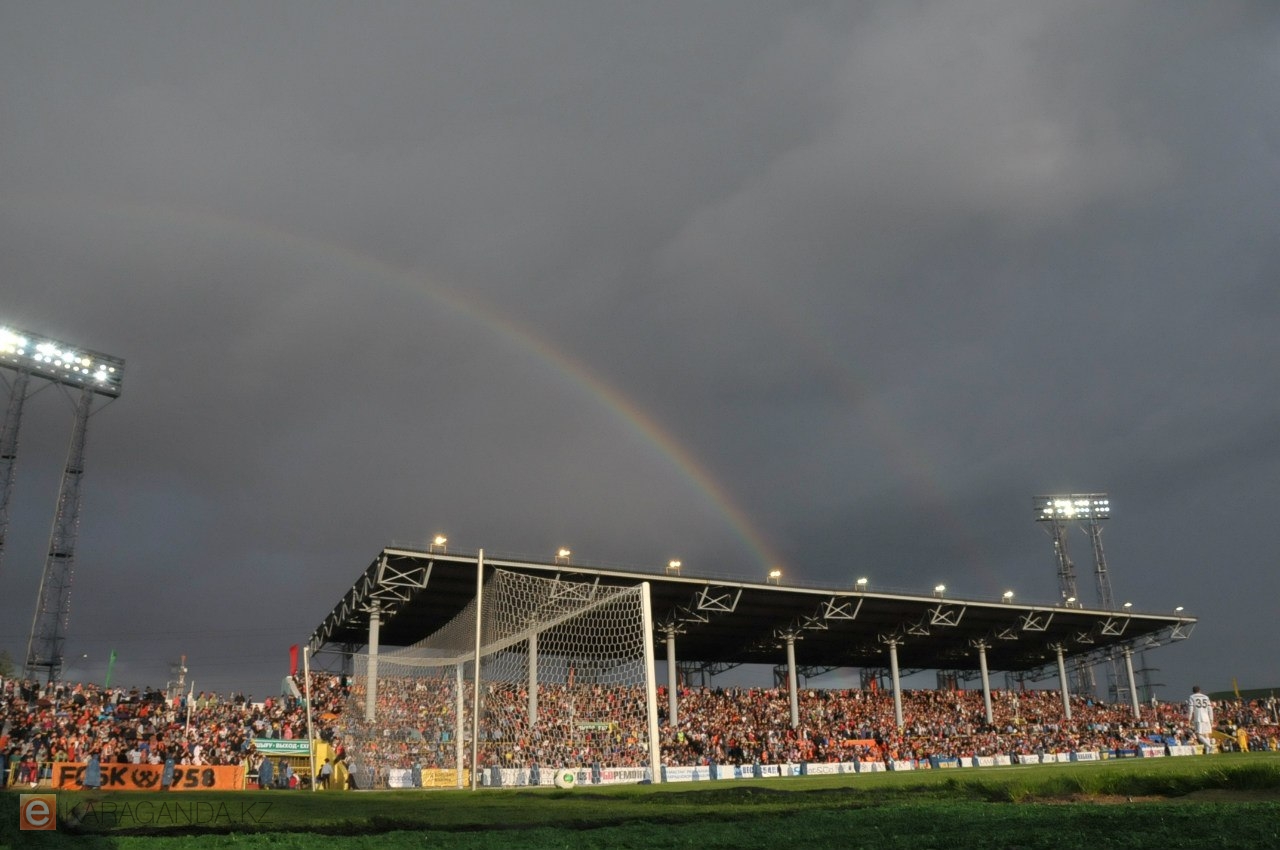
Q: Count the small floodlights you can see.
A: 10